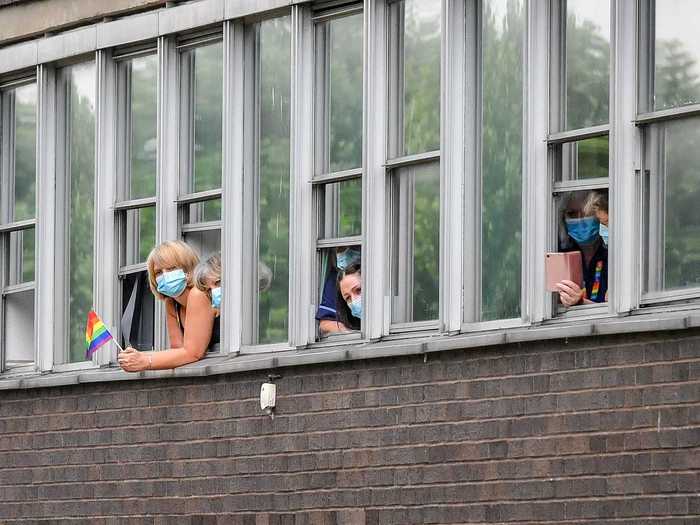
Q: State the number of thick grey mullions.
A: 9